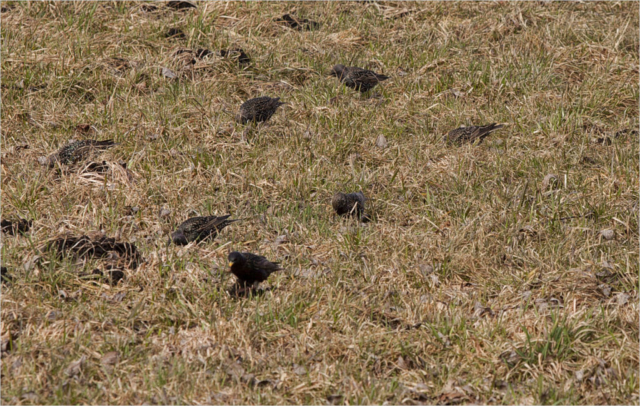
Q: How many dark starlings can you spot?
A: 7